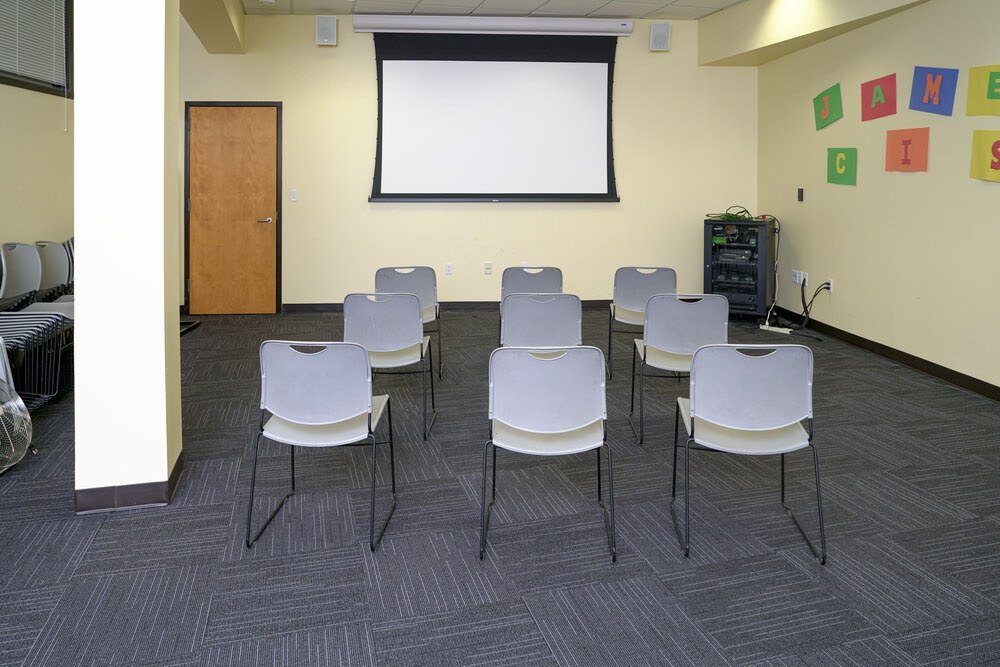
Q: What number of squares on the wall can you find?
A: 7